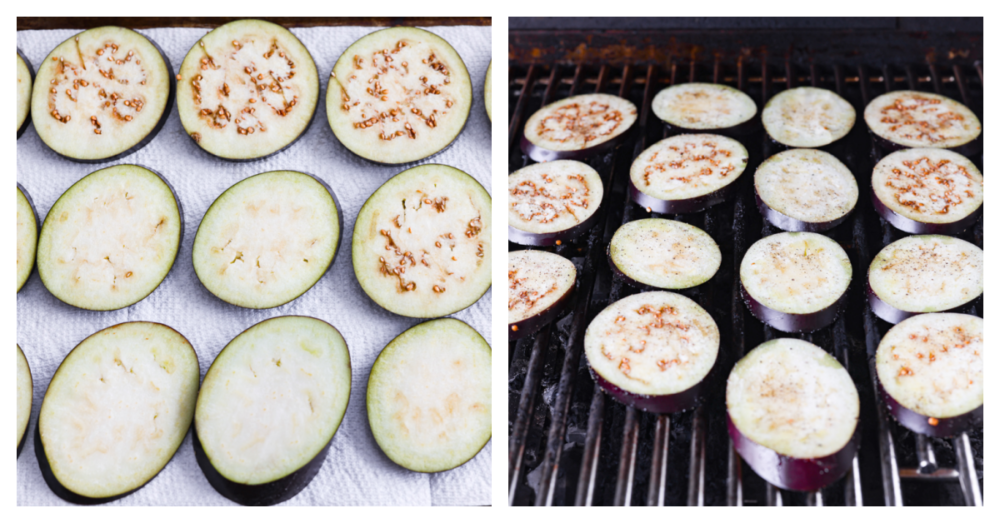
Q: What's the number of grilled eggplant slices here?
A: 15